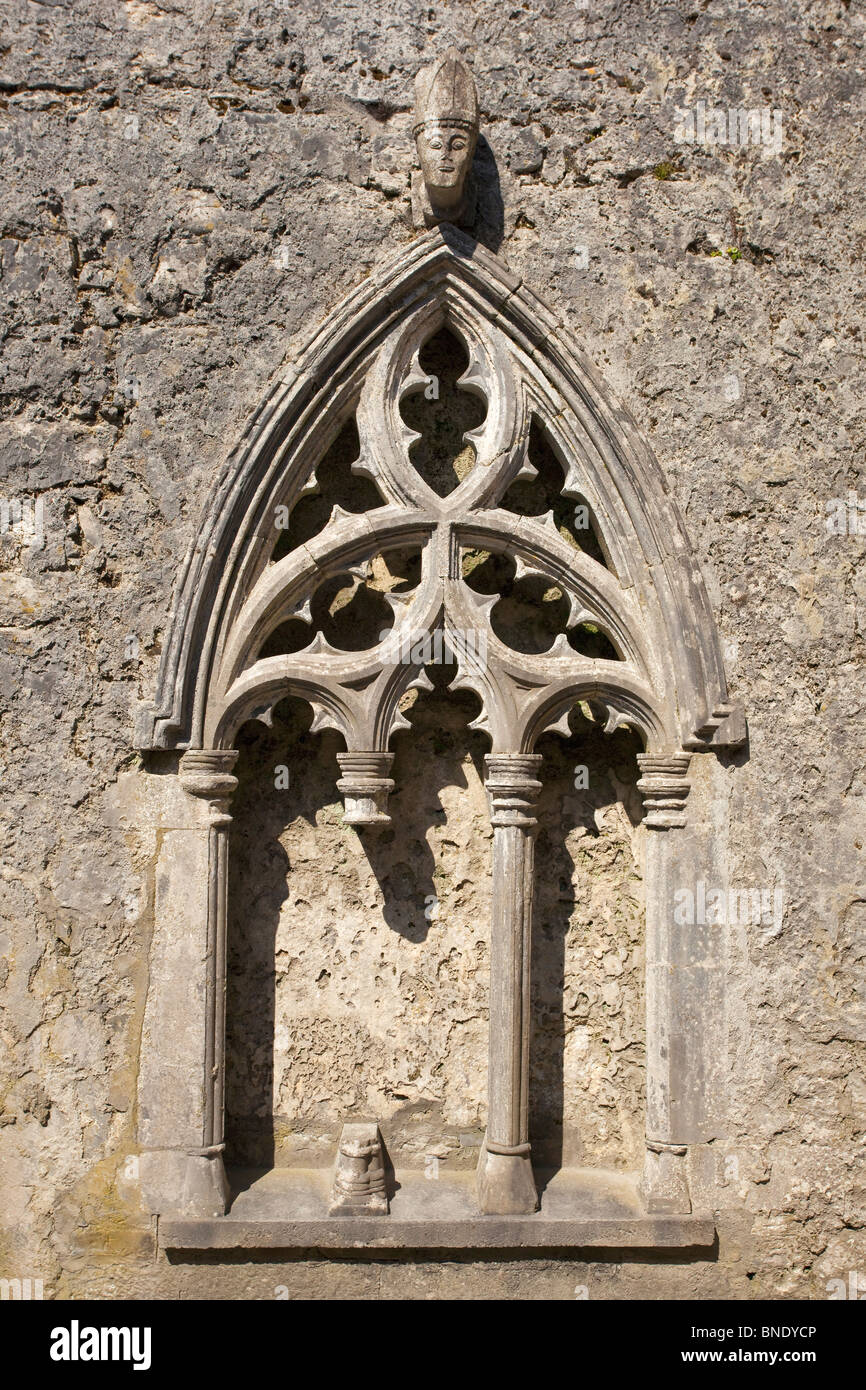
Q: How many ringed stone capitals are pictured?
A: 4